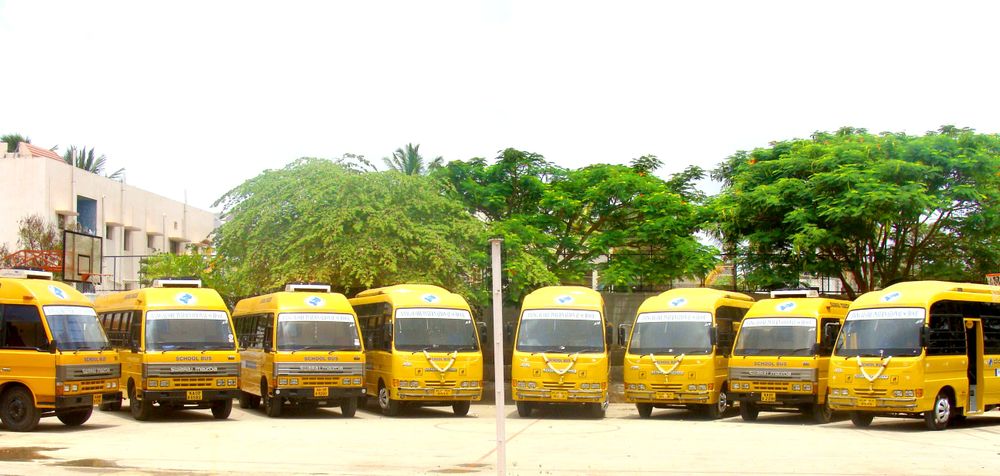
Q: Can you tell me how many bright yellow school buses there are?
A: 8